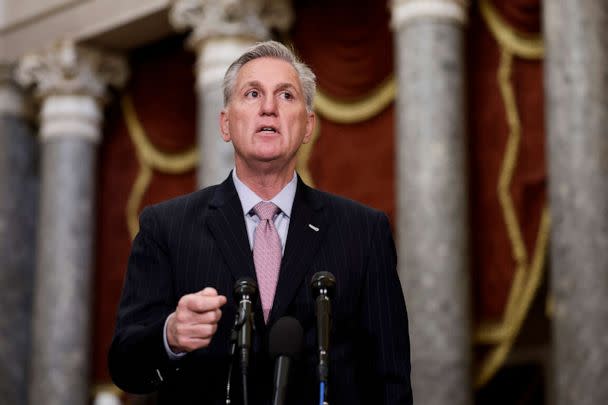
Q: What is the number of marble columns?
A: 5